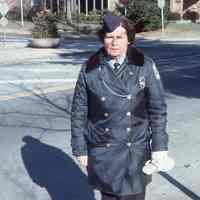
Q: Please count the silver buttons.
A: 8